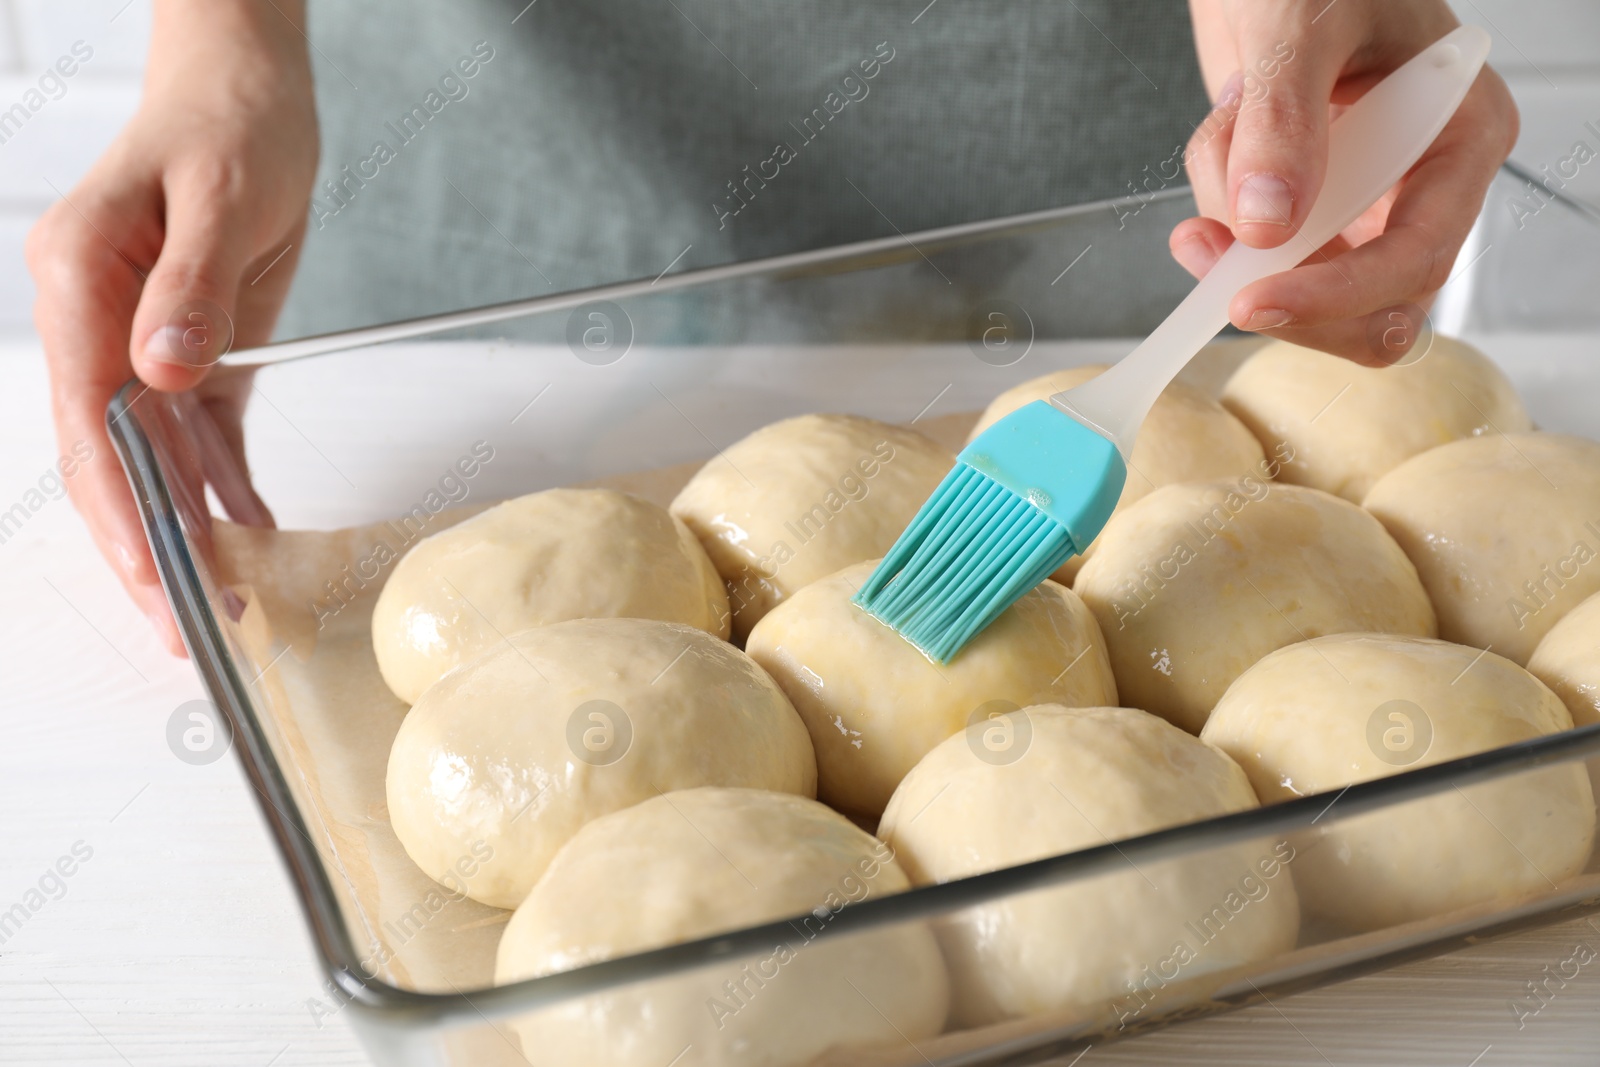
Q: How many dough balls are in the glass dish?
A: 12